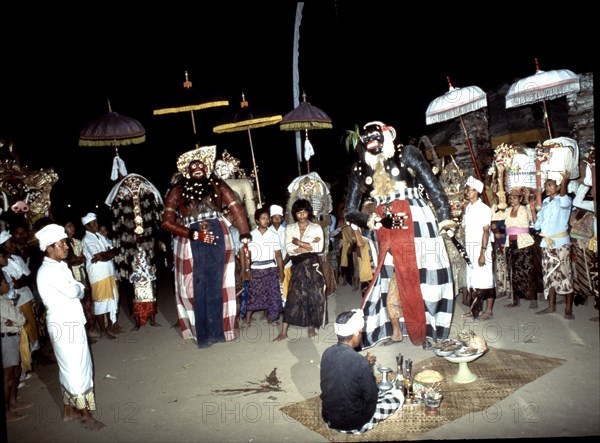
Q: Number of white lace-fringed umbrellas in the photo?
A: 2